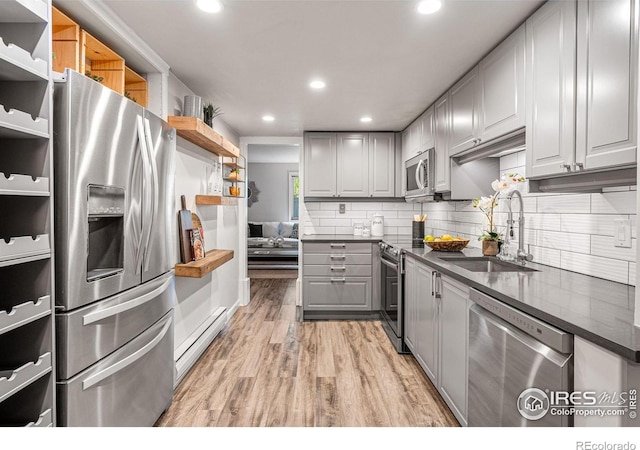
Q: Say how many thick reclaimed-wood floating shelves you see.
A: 3